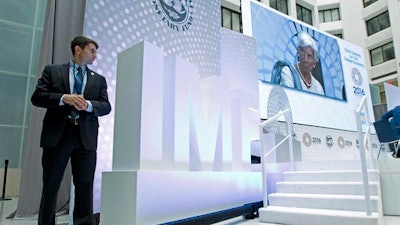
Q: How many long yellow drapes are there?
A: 0